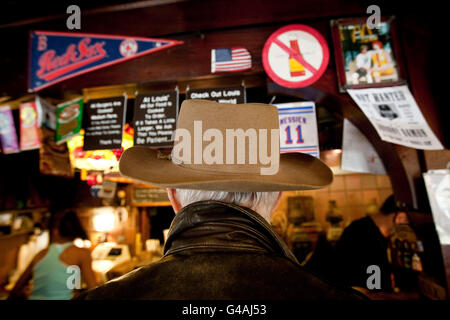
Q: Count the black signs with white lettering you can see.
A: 3